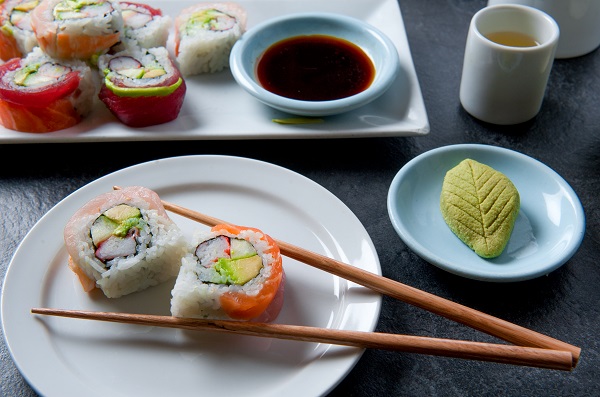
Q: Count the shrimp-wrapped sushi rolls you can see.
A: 0